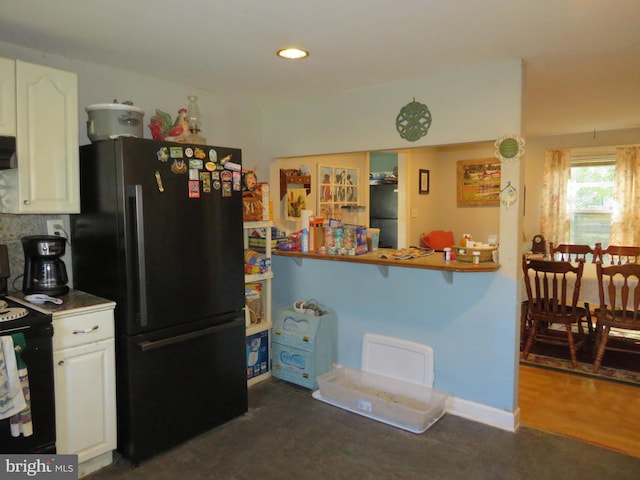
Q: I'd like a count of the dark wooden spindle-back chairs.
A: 4